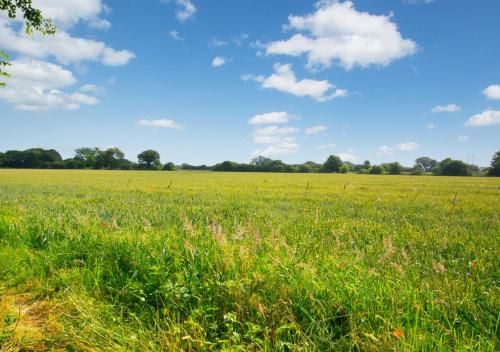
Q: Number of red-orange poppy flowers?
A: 3